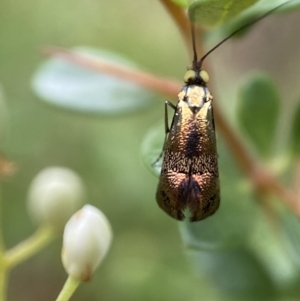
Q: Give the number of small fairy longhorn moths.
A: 1